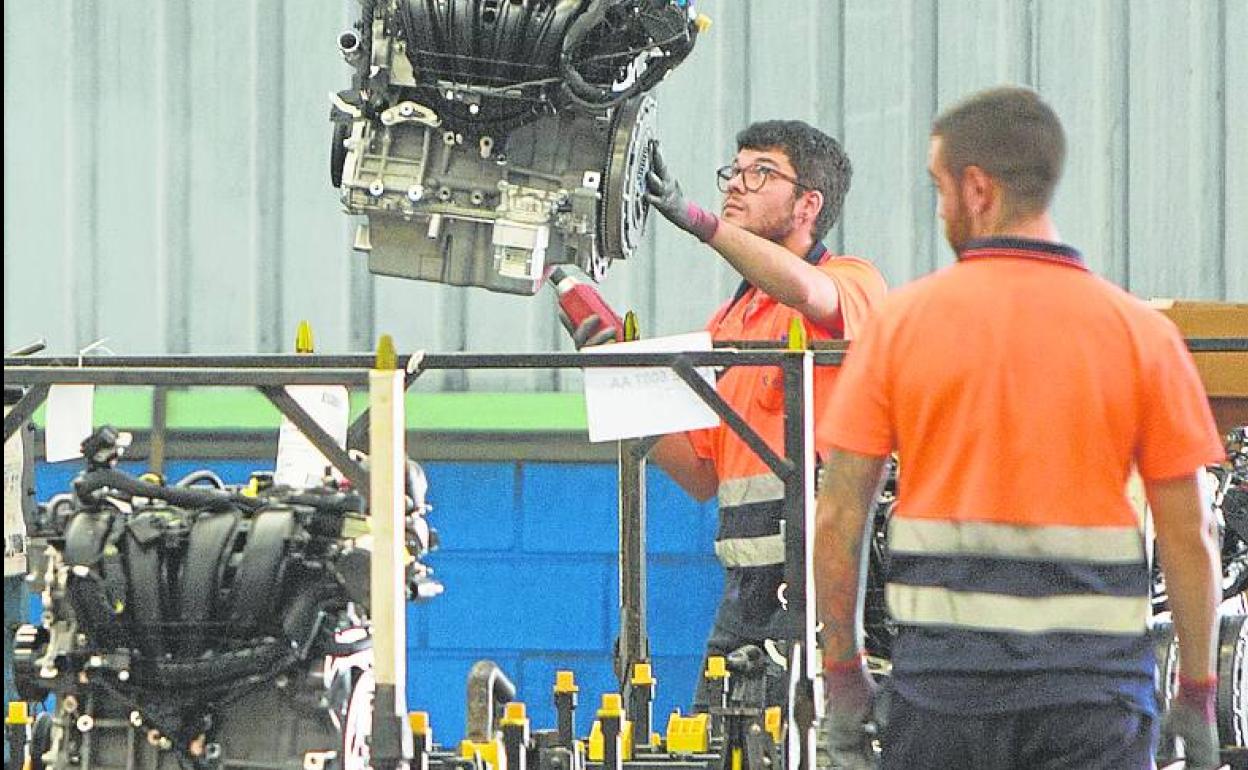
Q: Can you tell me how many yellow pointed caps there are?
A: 4